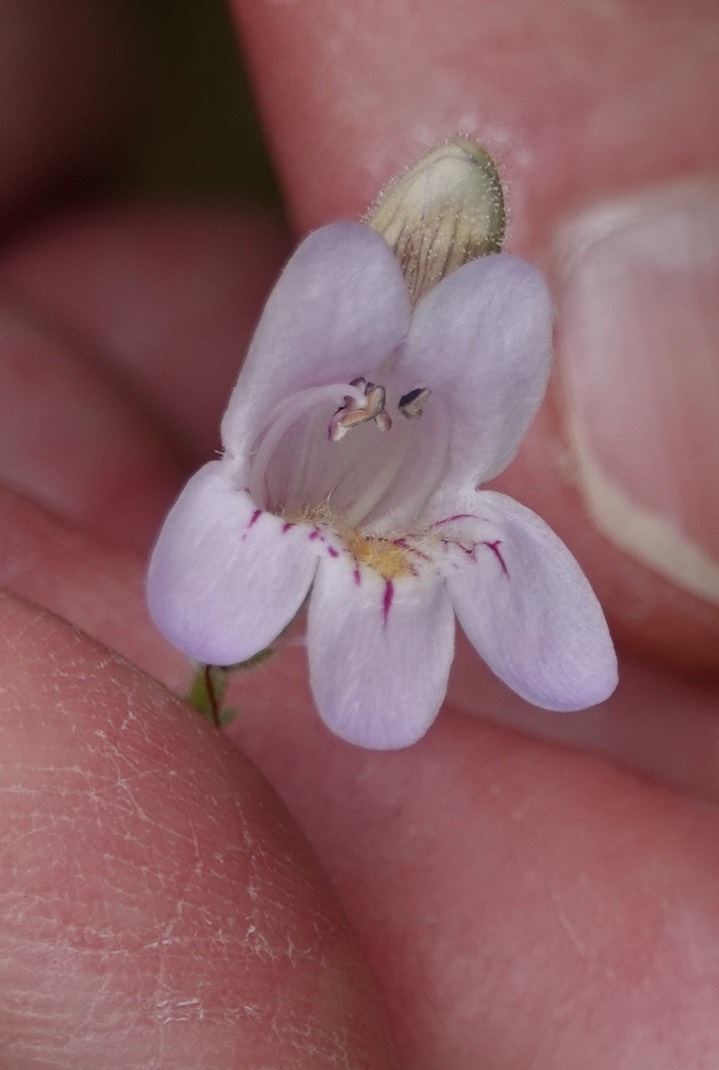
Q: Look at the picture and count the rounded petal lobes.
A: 5